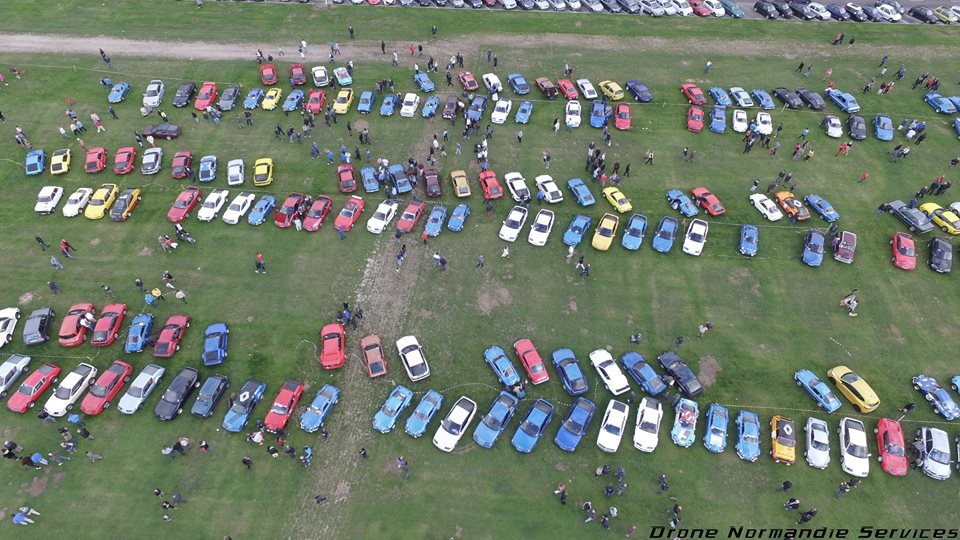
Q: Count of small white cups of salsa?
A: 0